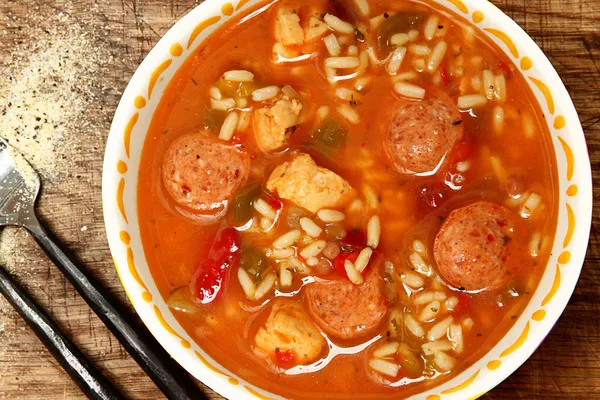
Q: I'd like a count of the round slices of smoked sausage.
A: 4